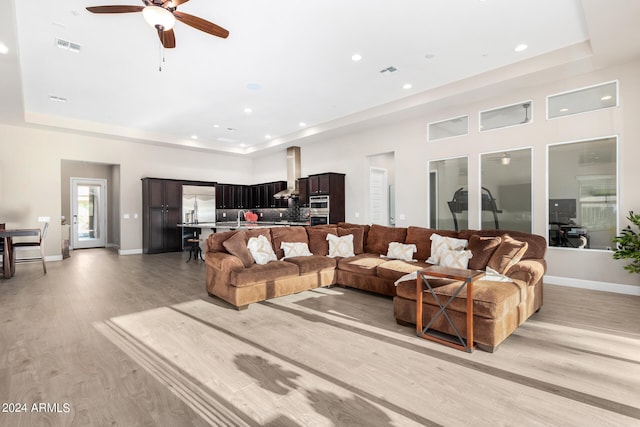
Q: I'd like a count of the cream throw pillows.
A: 6